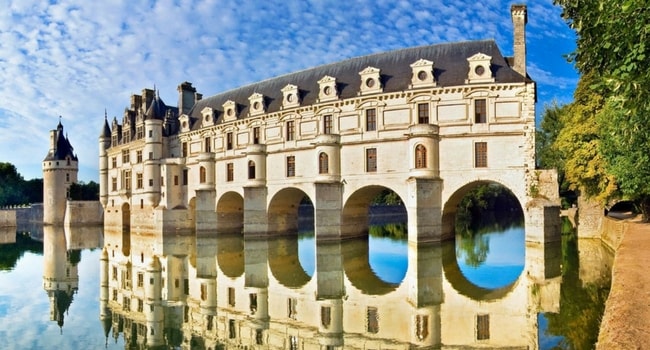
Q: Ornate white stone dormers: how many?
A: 9